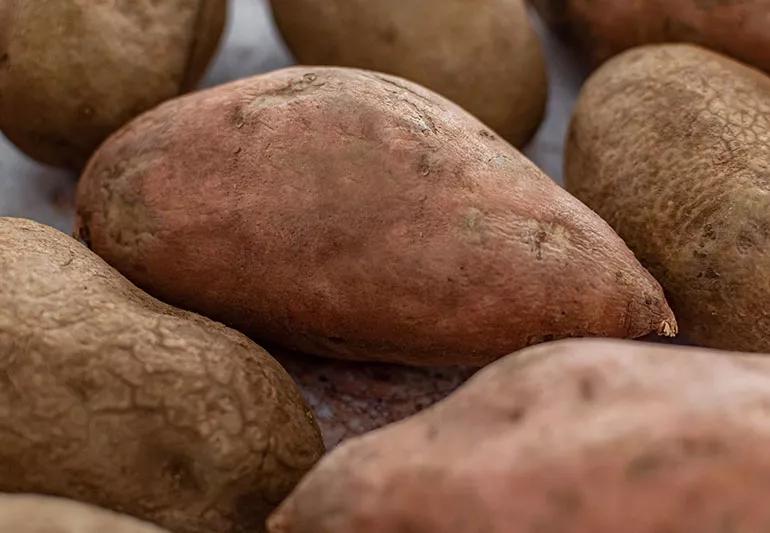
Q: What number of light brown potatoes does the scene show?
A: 5